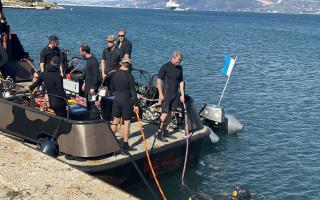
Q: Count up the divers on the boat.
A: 7